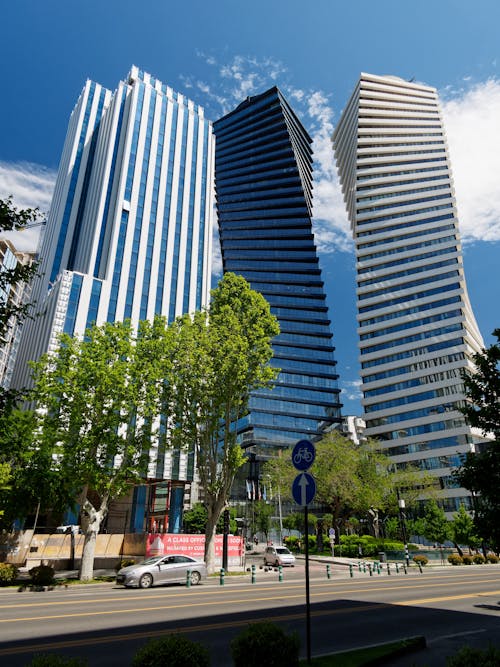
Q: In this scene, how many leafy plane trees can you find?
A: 2